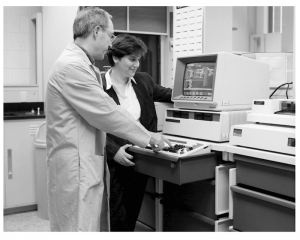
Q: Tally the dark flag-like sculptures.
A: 0